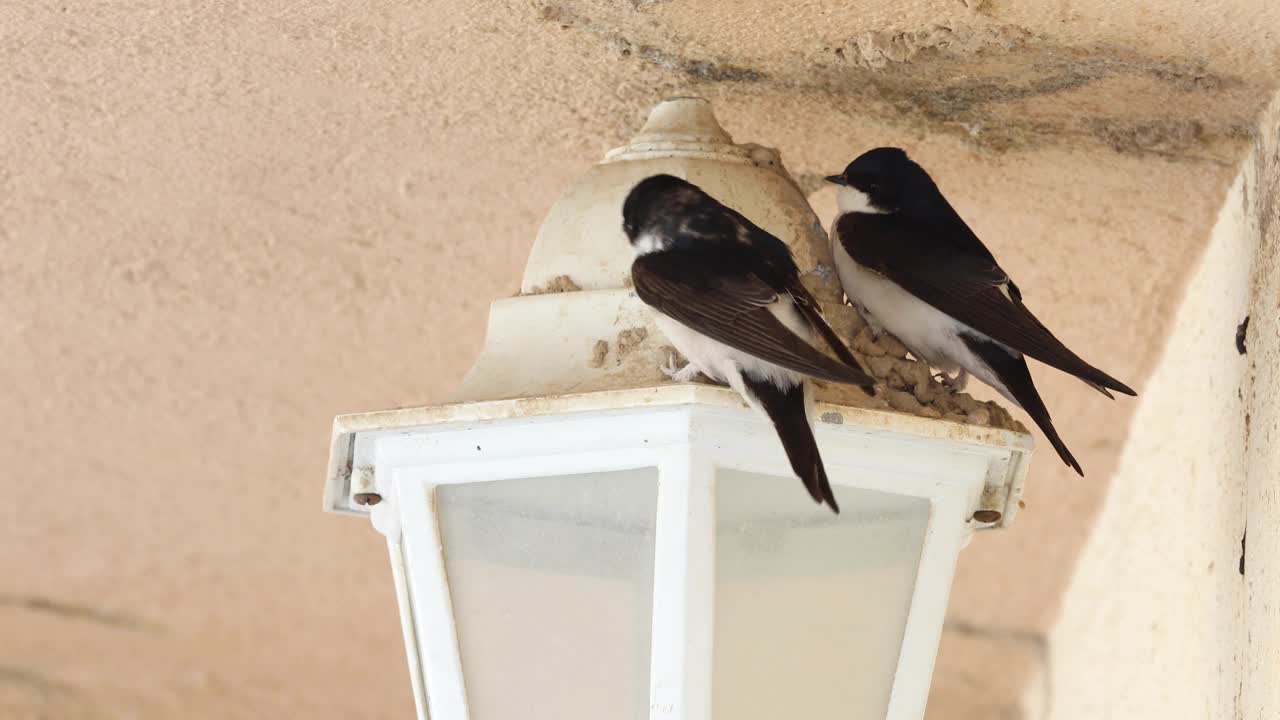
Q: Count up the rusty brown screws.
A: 2